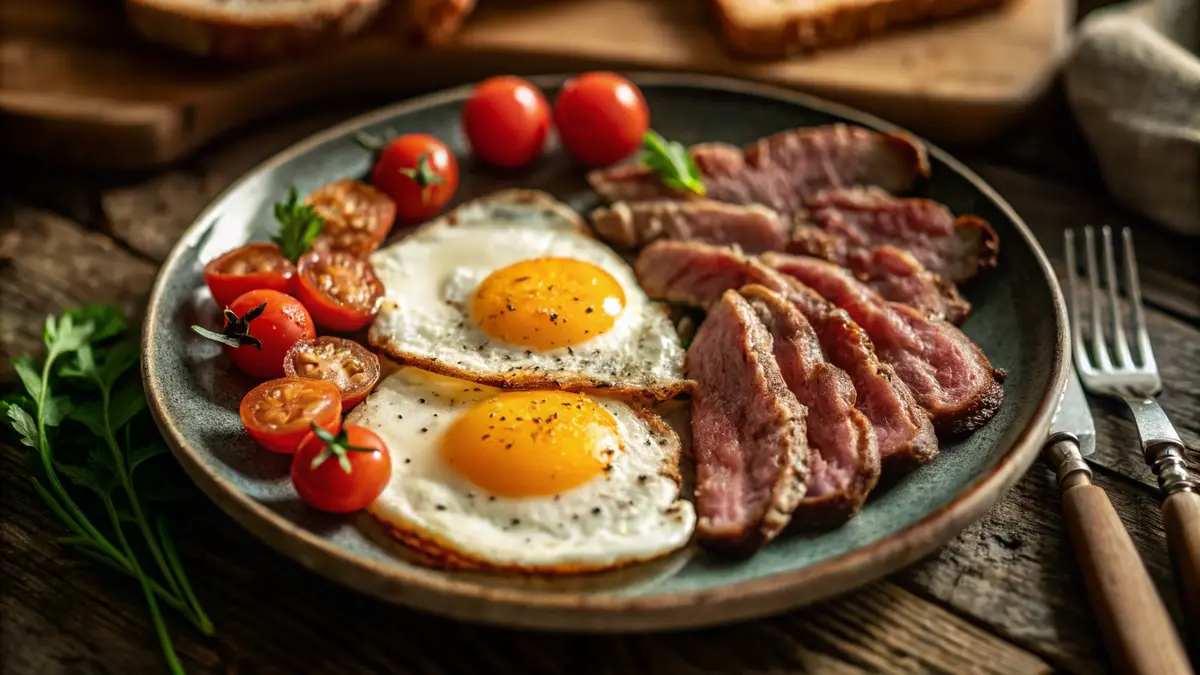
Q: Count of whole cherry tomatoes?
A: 5